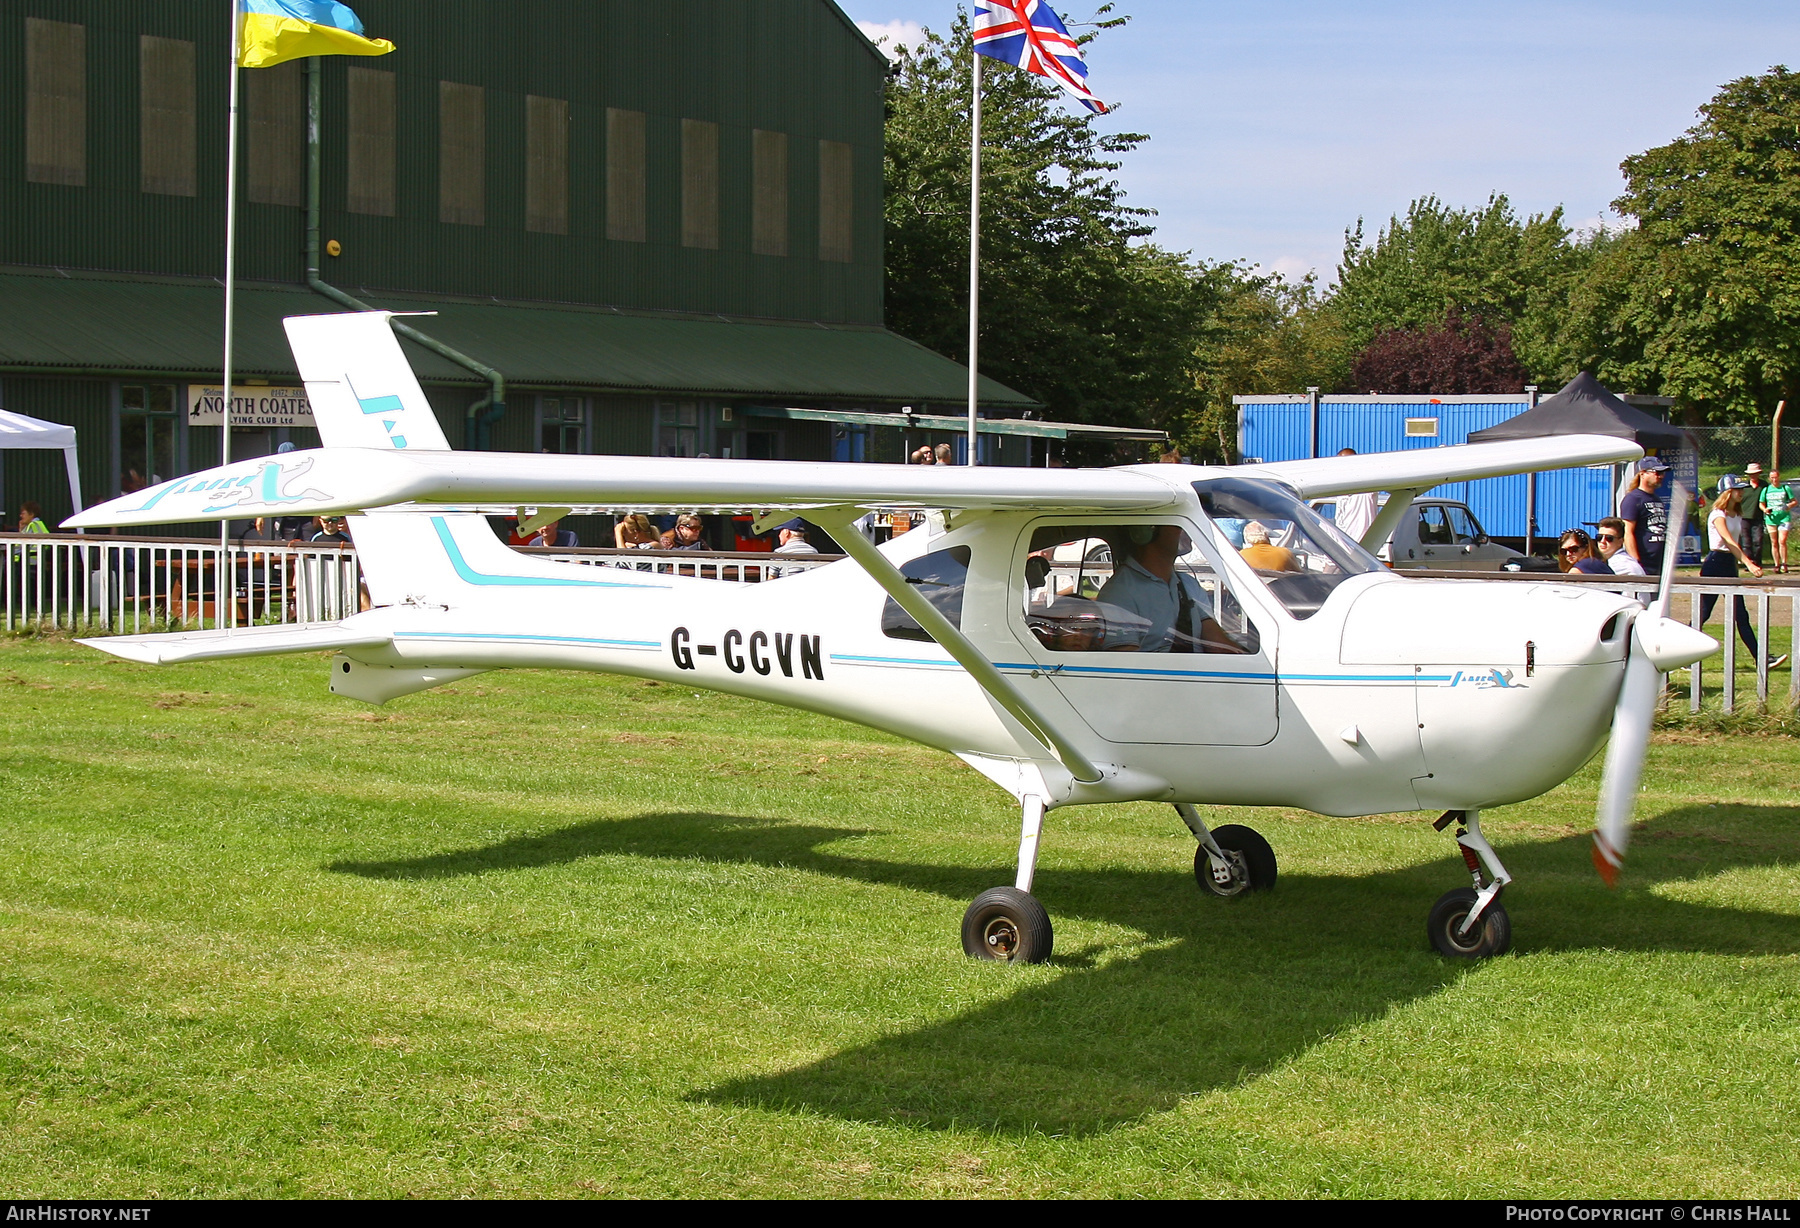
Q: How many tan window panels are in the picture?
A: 10